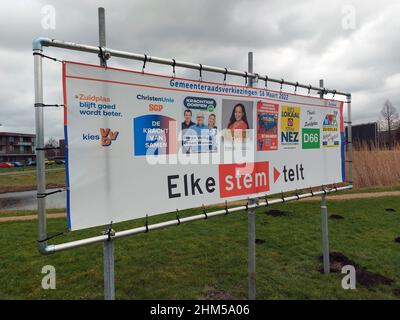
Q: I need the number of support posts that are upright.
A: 3